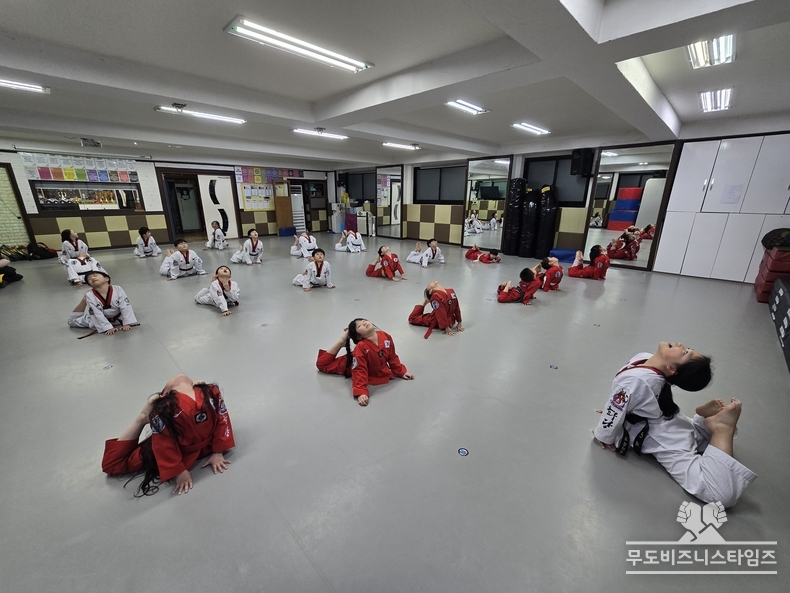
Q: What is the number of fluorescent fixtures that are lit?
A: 9